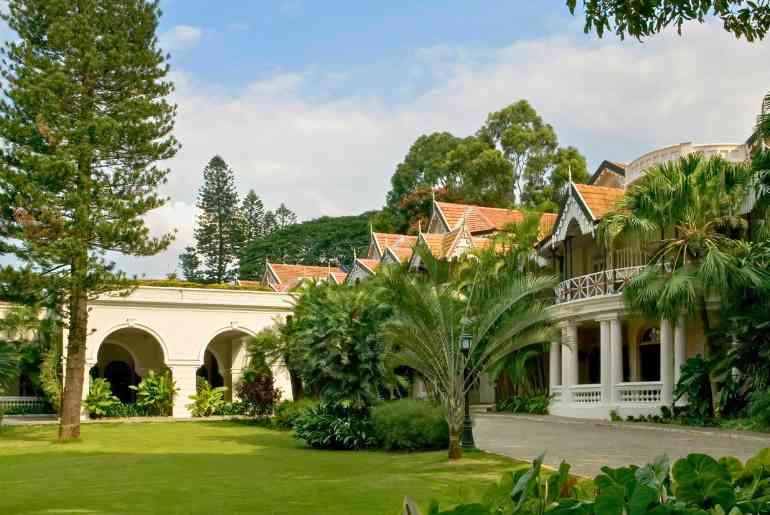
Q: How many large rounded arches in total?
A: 2